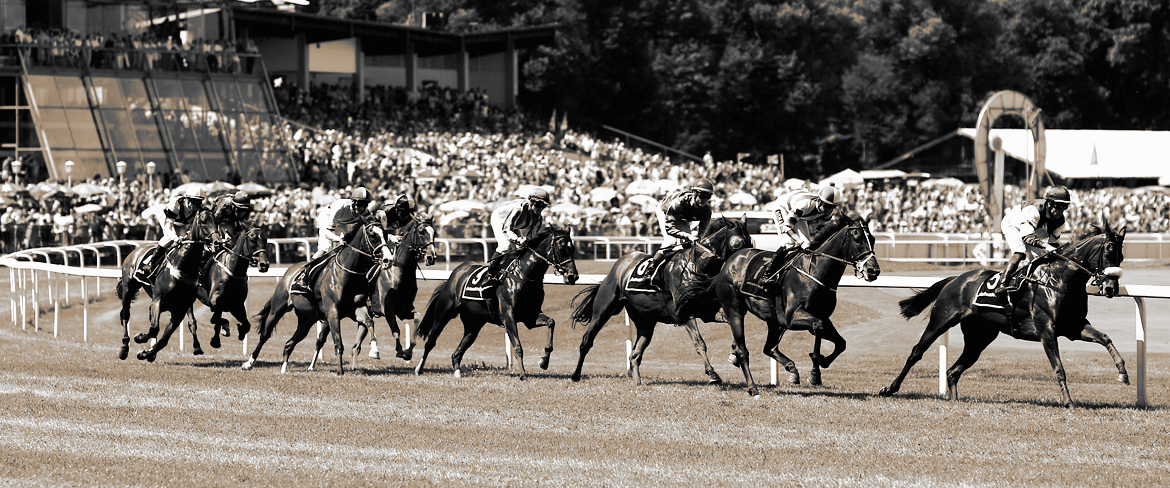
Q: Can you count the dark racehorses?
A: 8